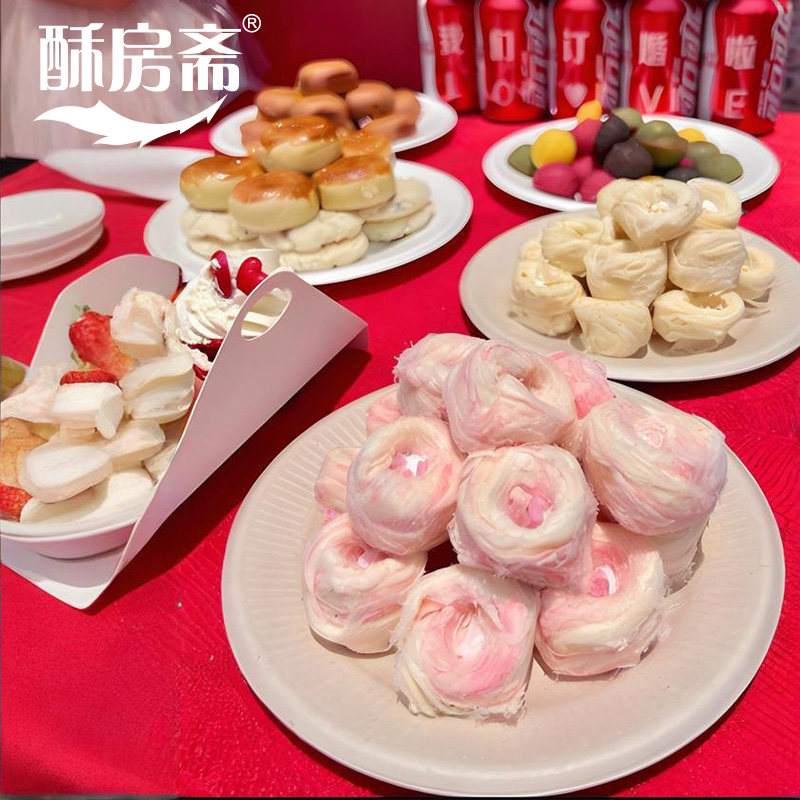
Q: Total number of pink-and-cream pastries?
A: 12